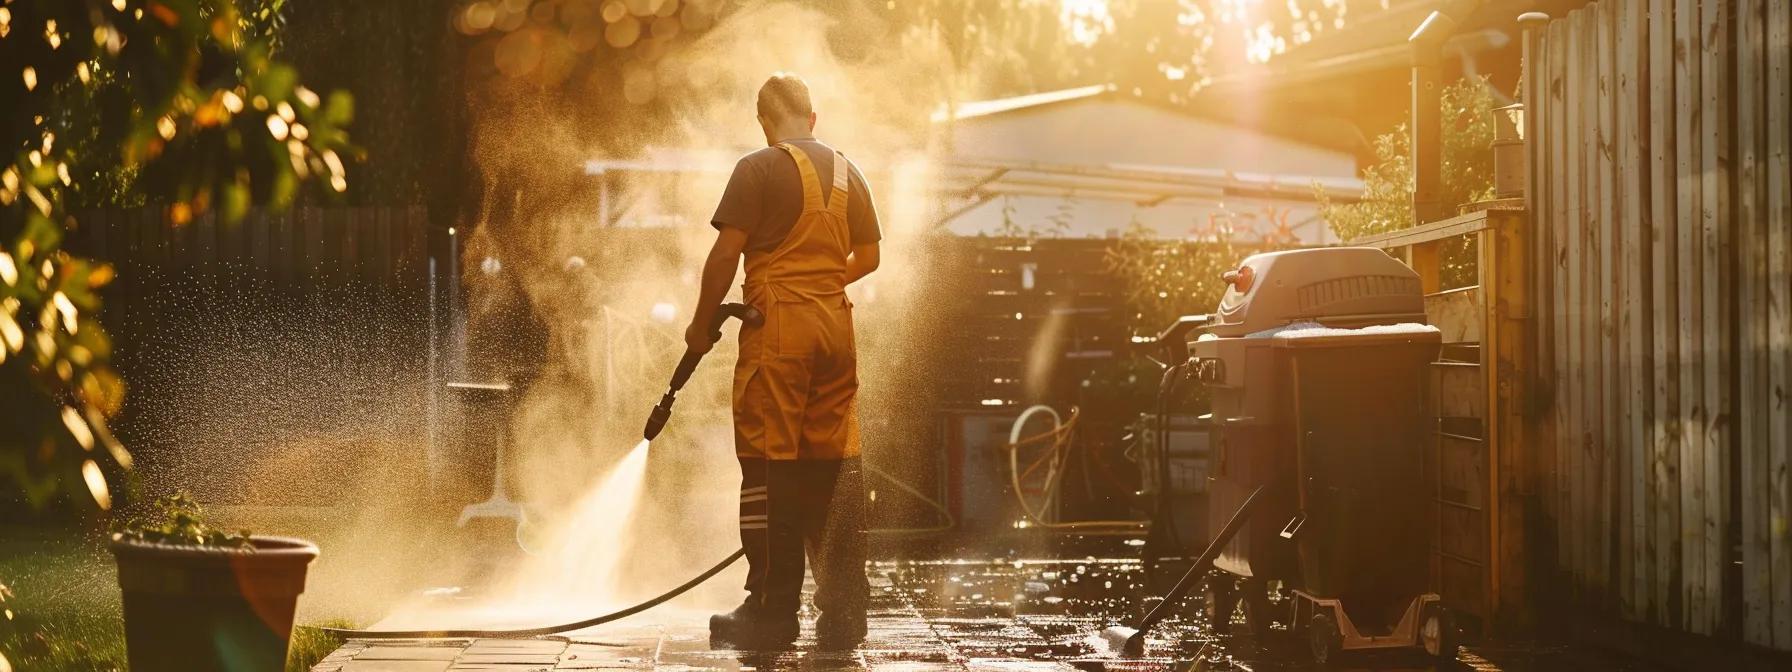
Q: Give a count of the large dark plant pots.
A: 1